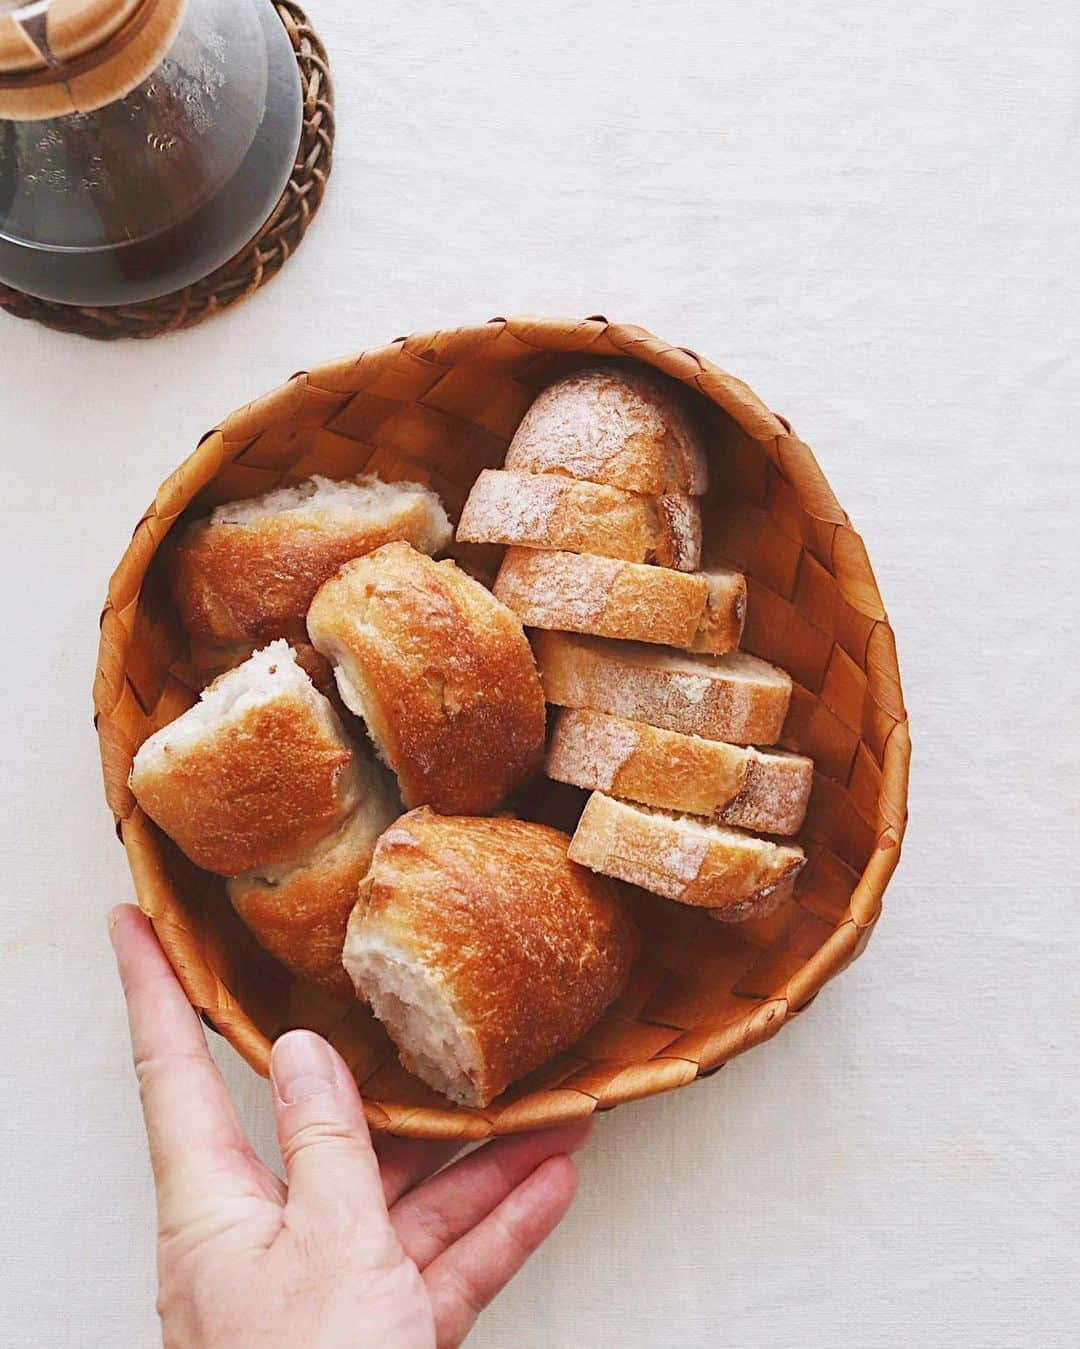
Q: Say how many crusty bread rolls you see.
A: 5